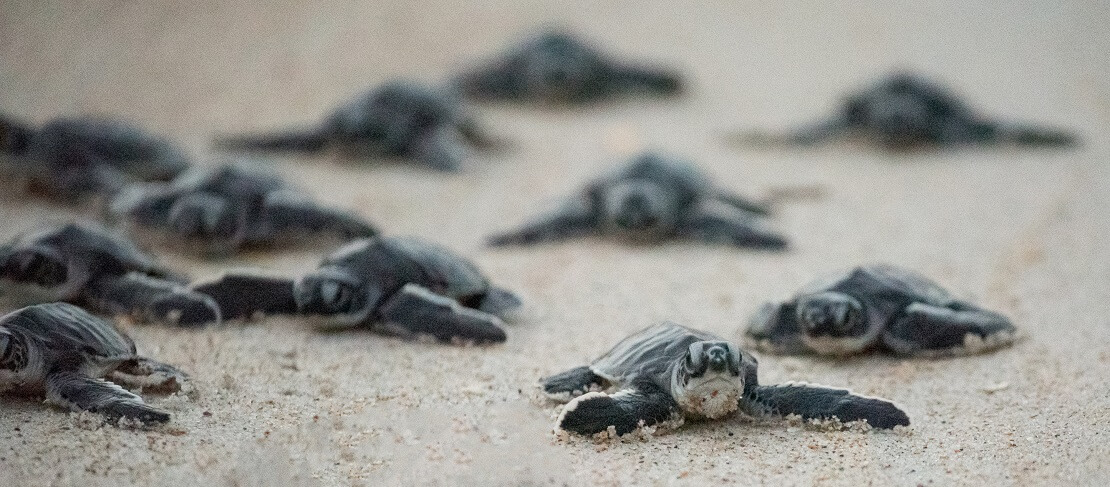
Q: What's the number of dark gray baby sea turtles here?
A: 11